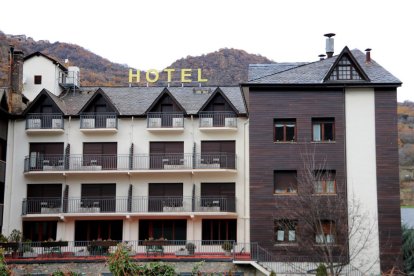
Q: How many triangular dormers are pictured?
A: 5